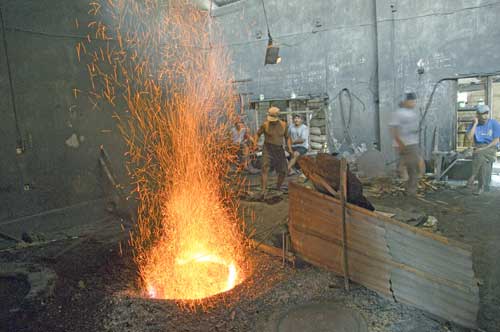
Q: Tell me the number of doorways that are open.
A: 1